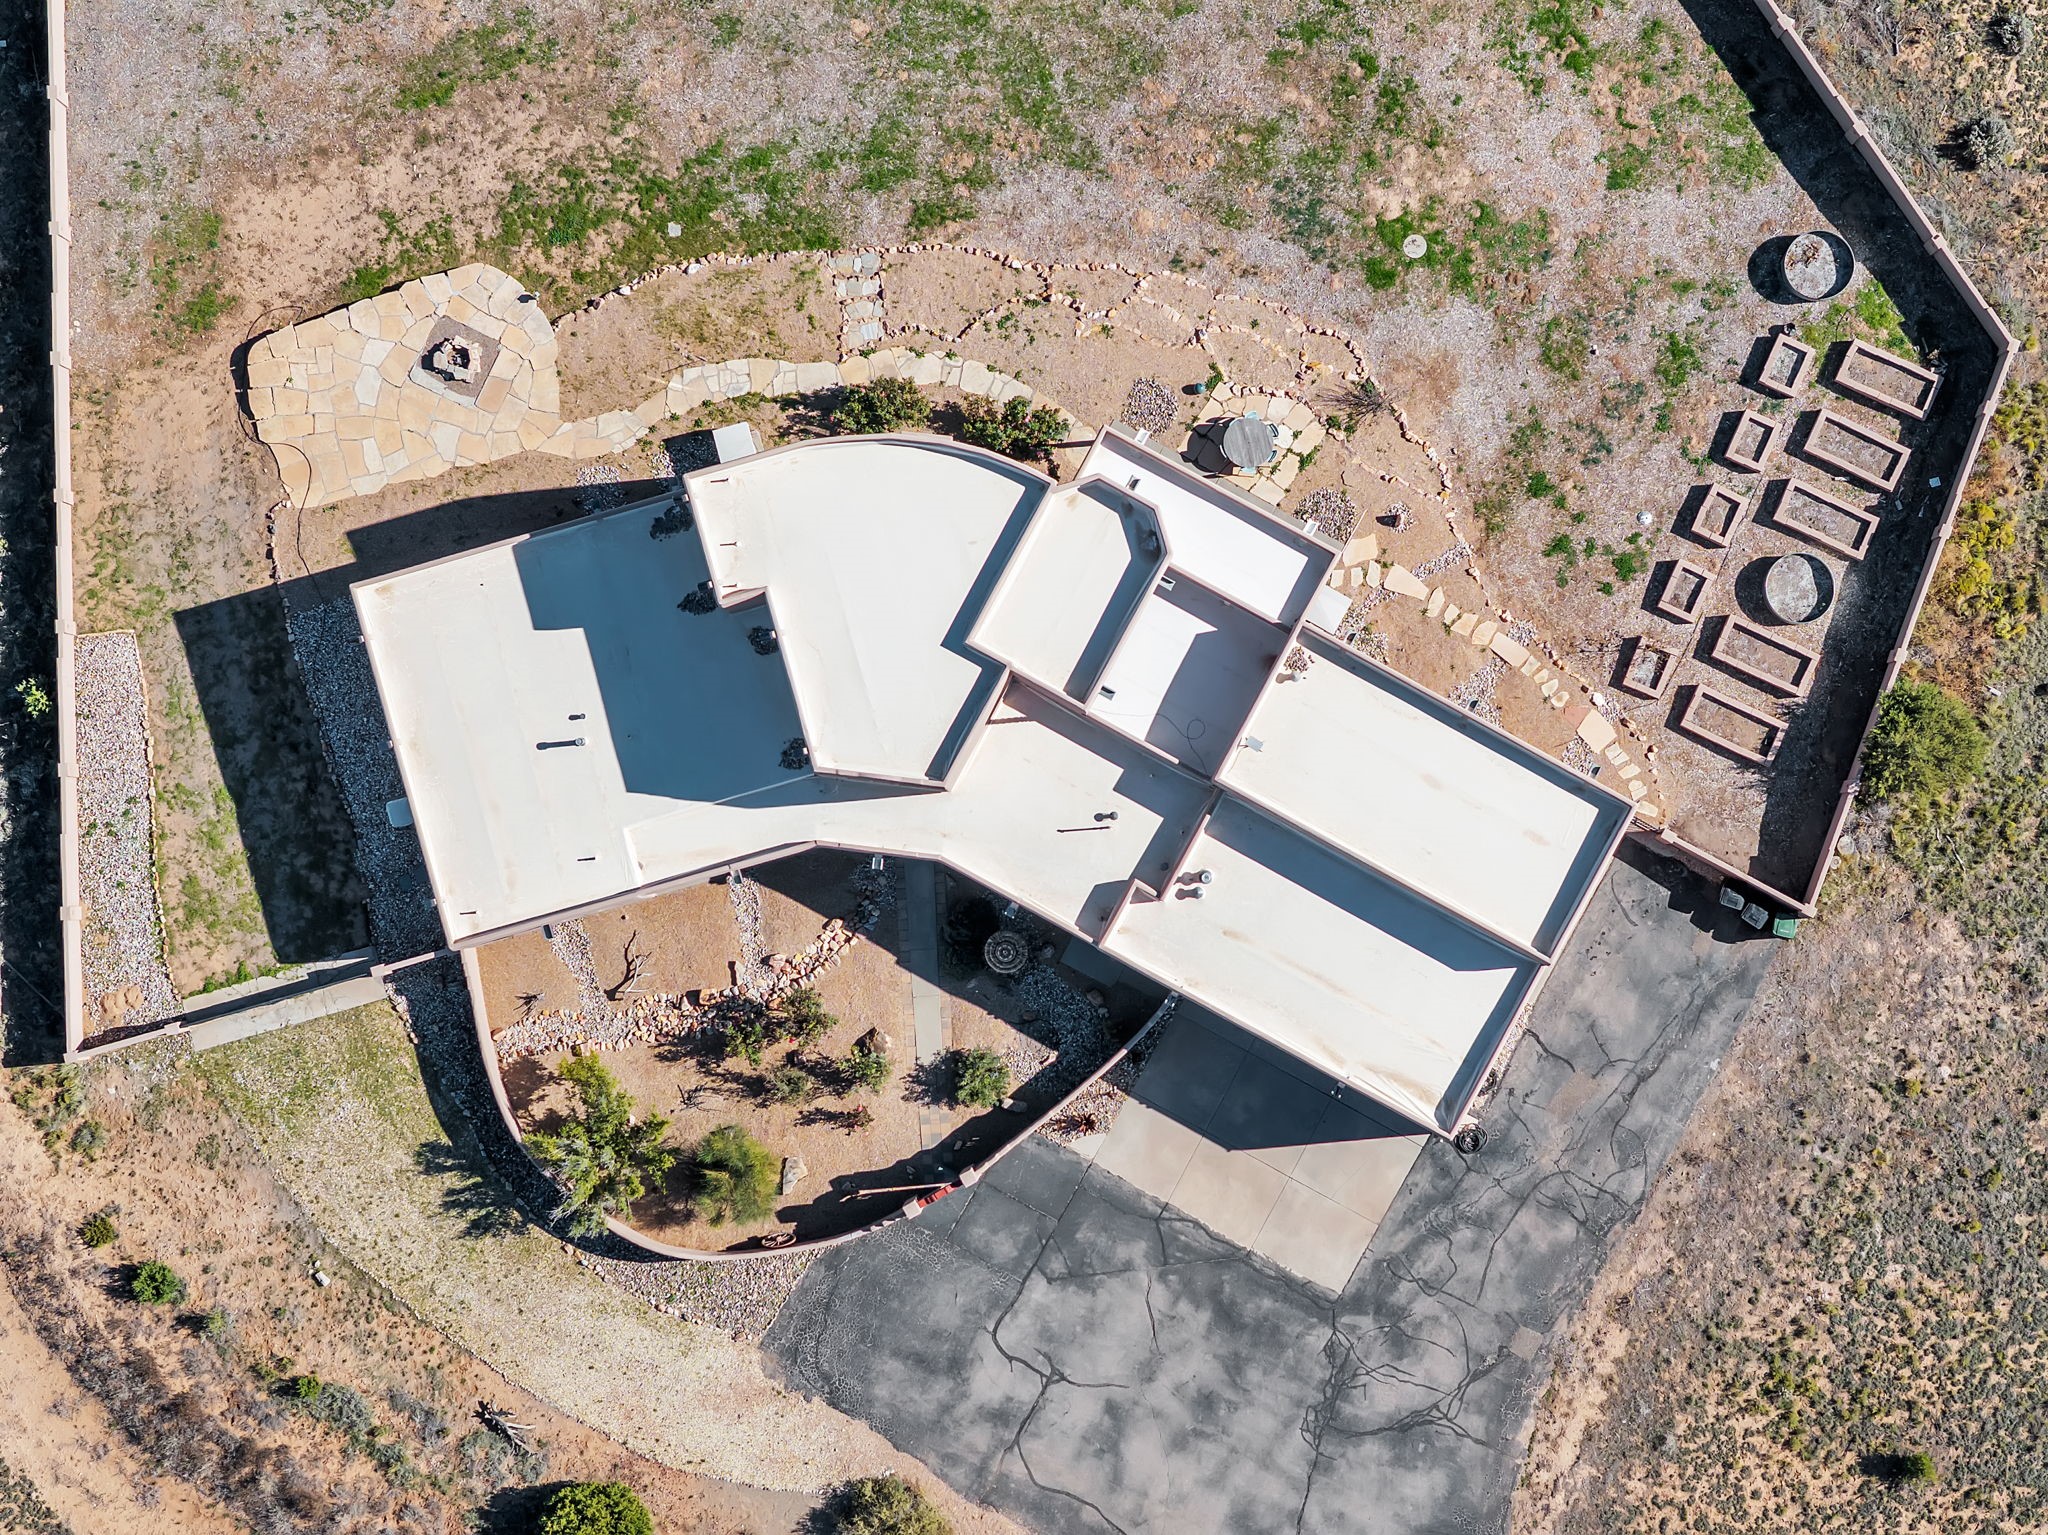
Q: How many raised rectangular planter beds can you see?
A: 10